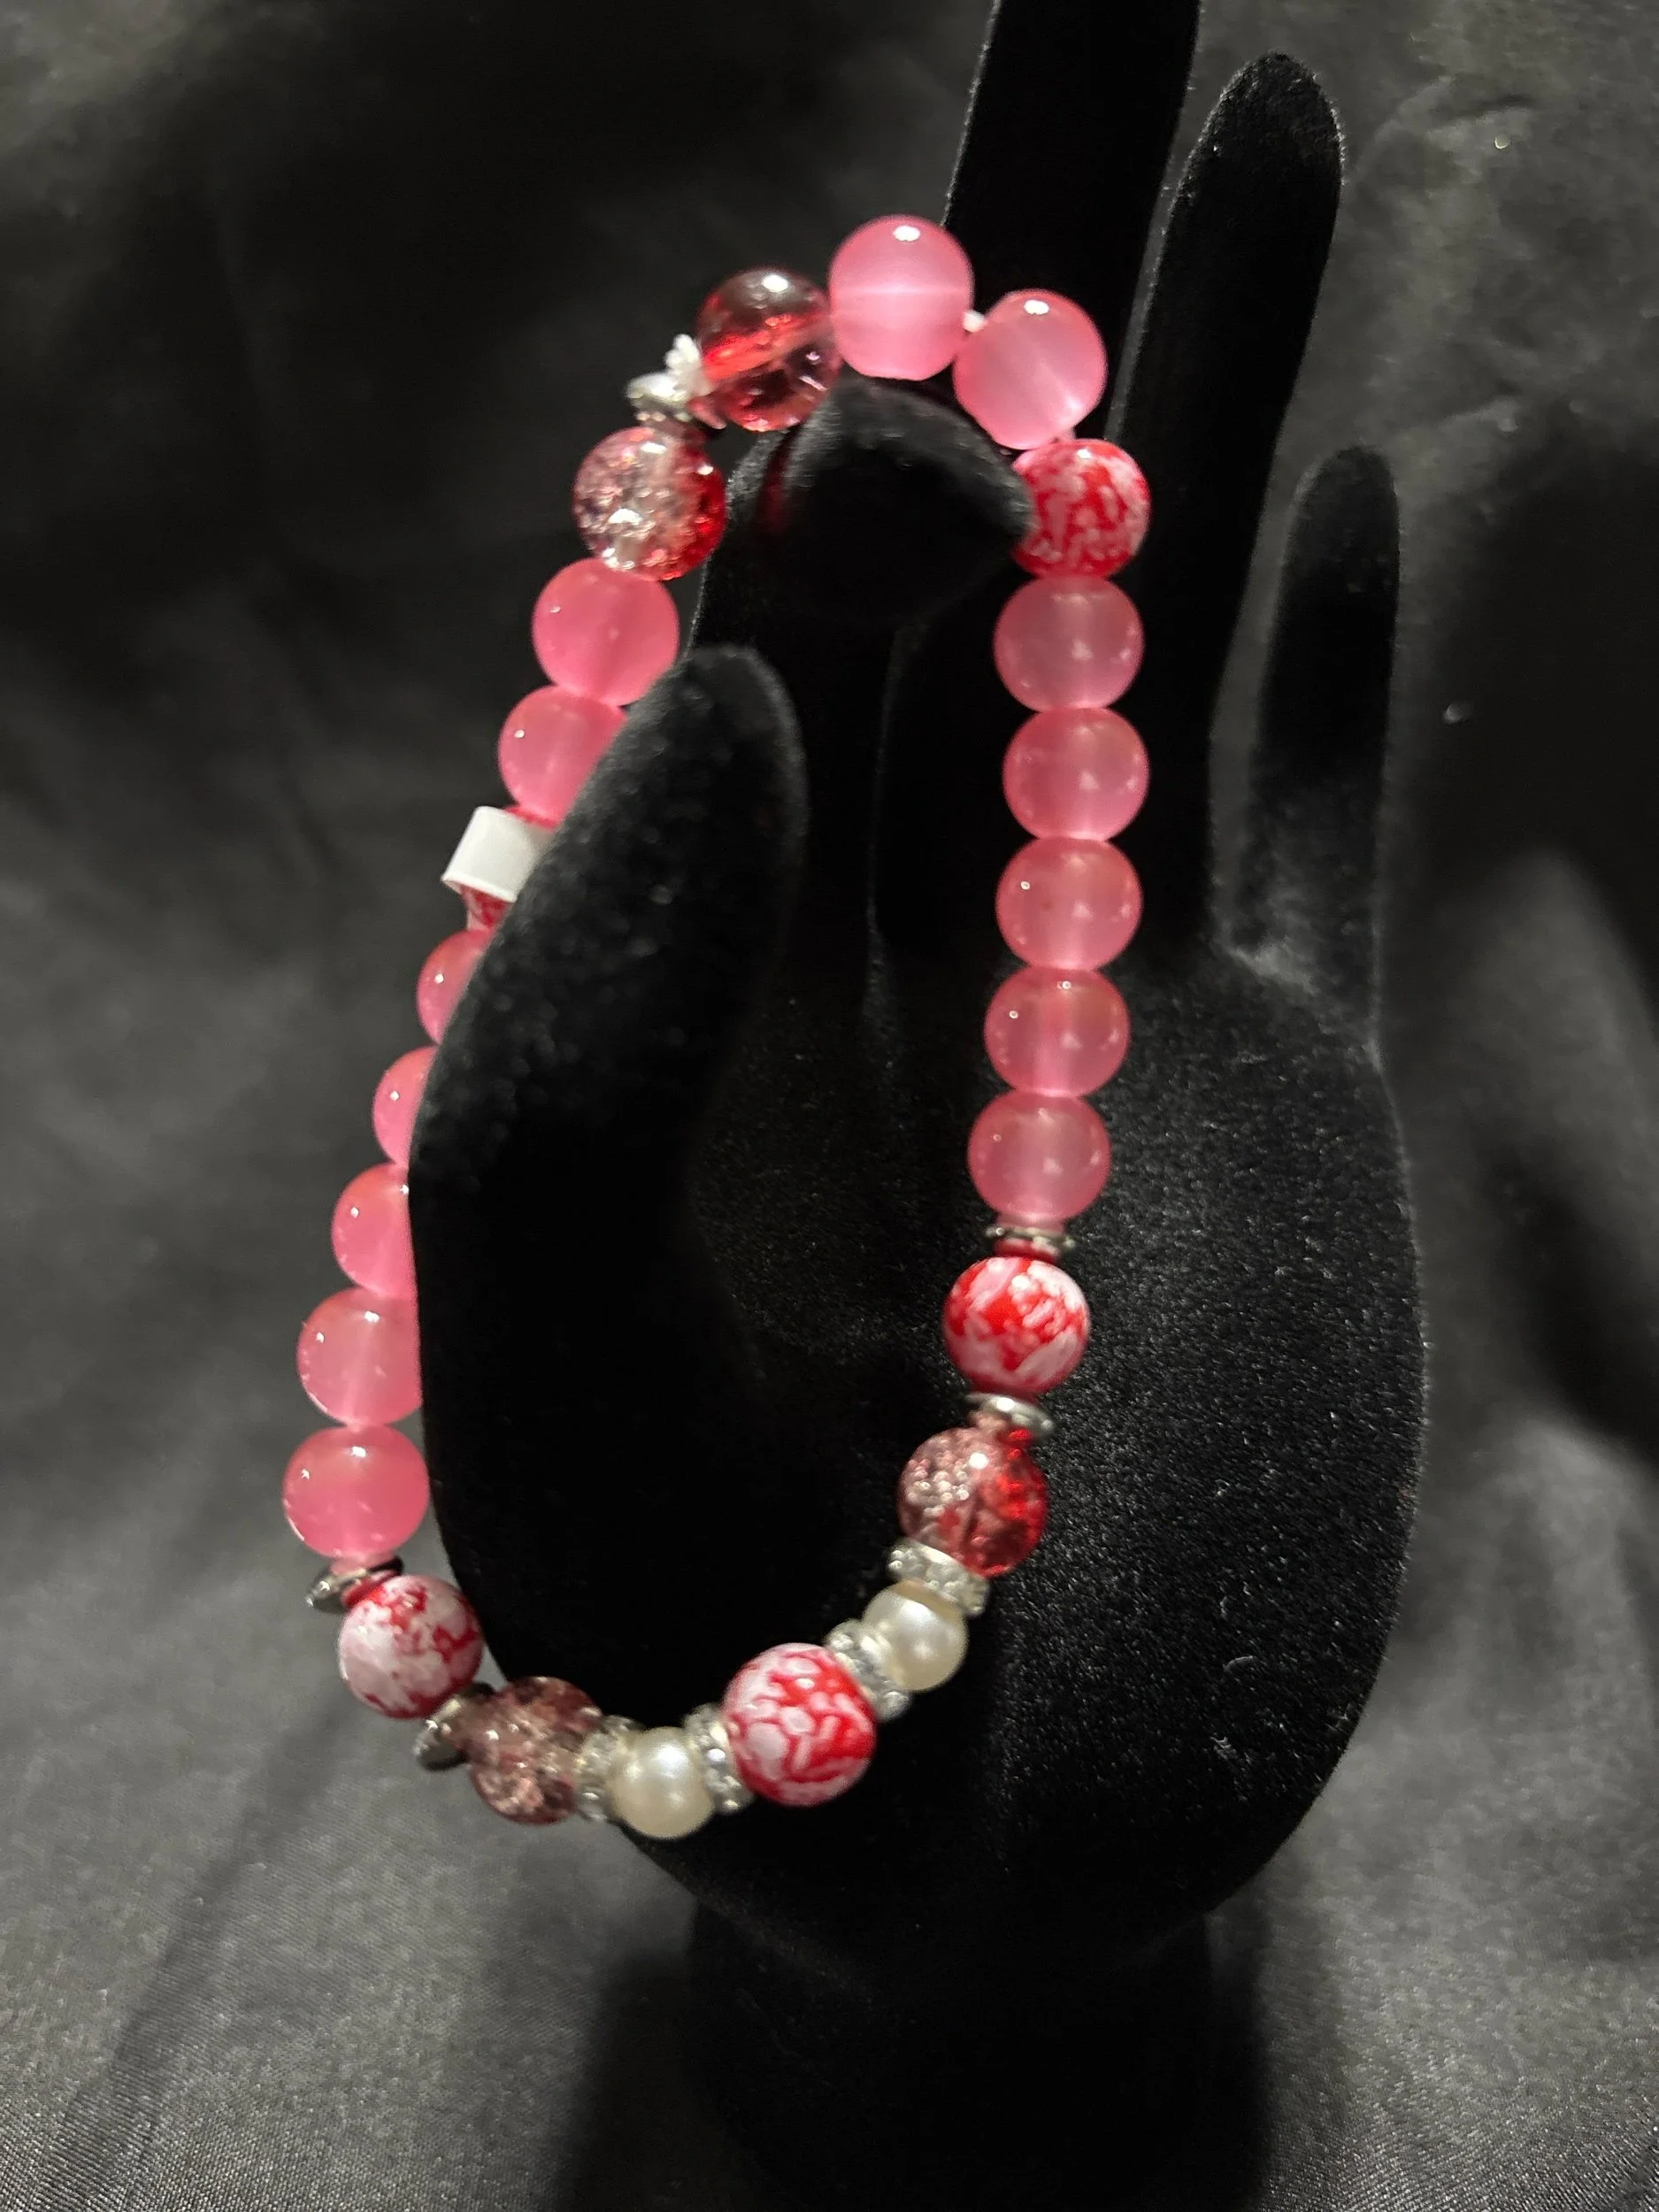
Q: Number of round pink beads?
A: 14